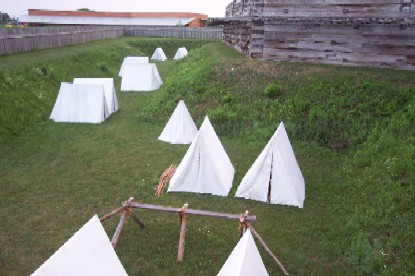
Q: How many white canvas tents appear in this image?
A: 11